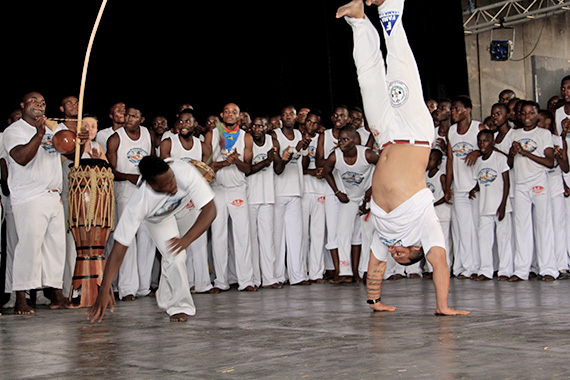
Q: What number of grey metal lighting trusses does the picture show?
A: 1